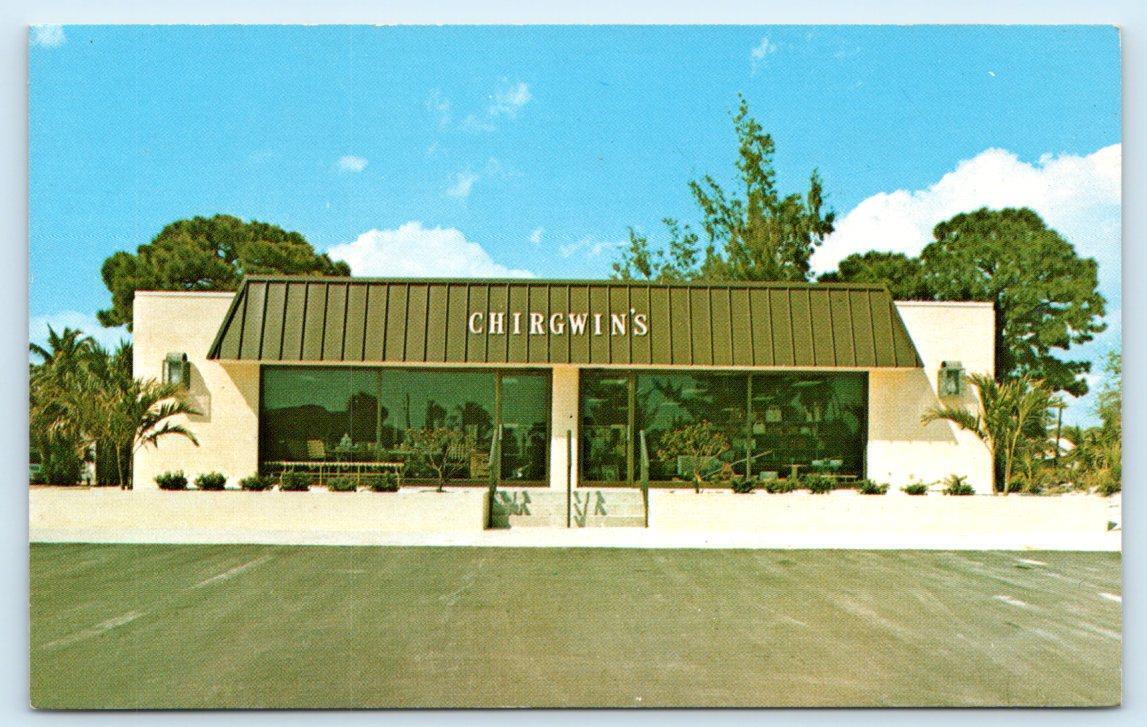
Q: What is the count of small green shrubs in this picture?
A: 12